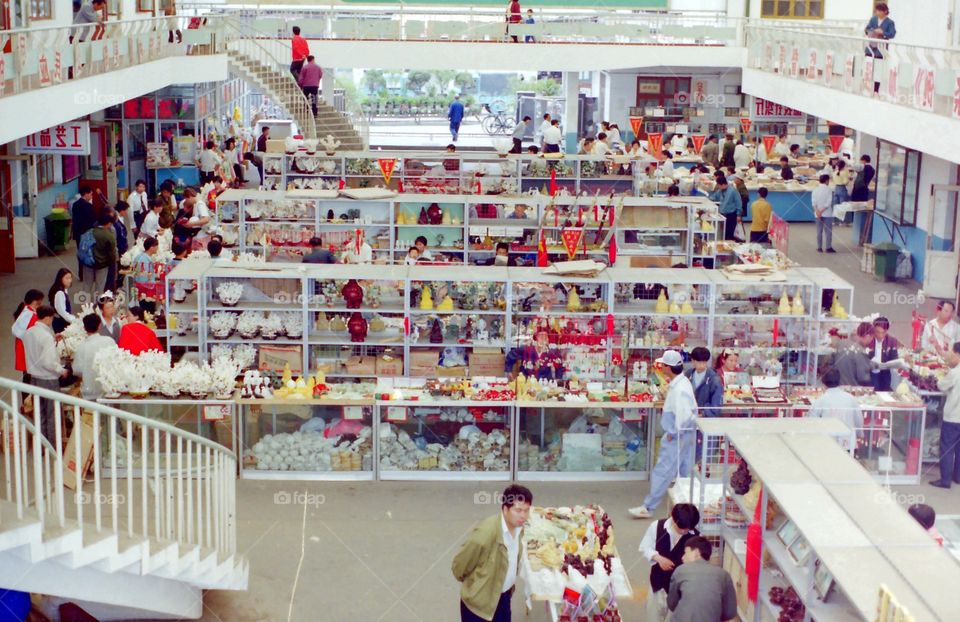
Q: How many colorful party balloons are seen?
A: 0